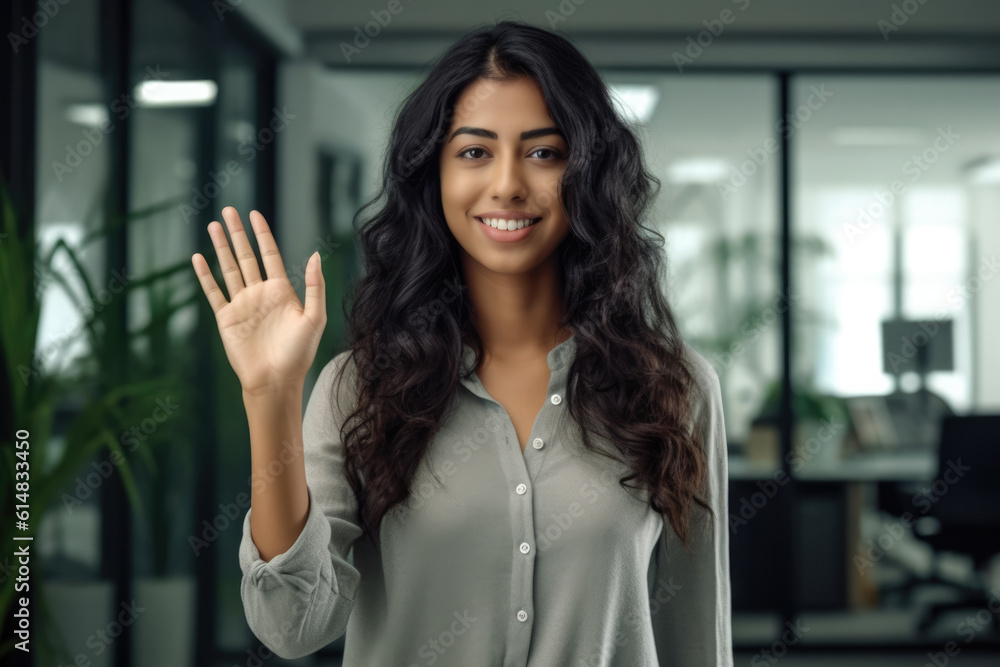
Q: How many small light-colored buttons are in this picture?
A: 5